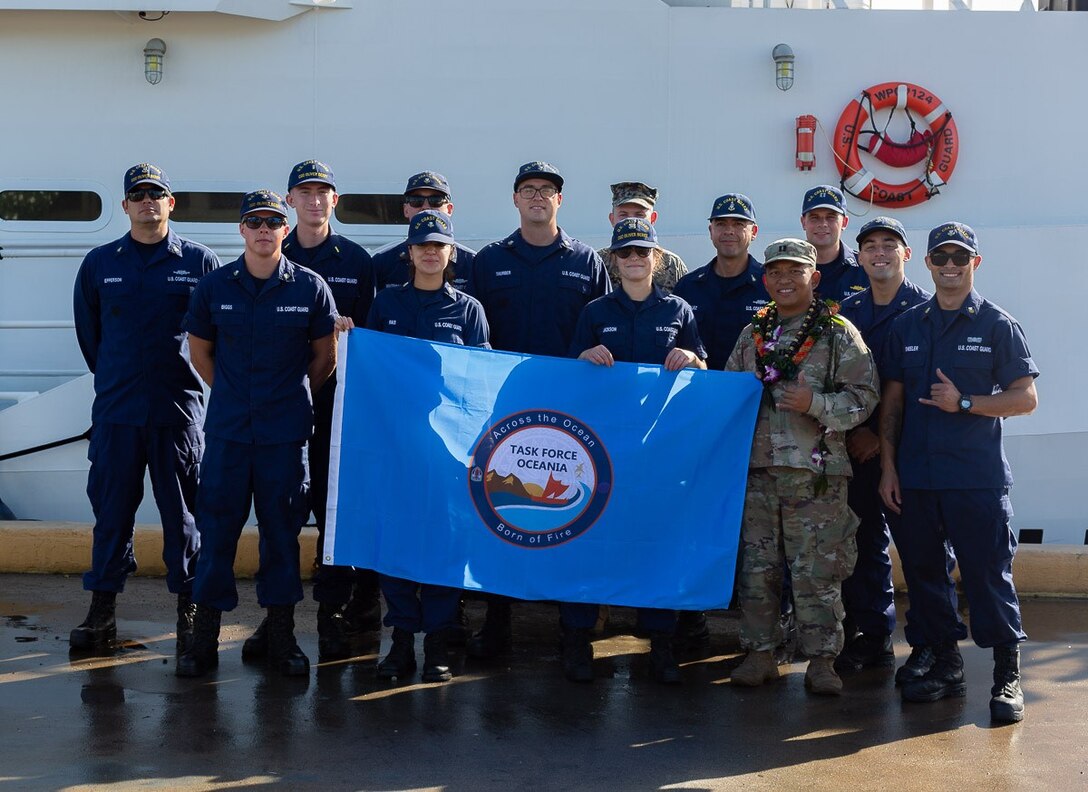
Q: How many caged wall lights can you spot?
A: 2